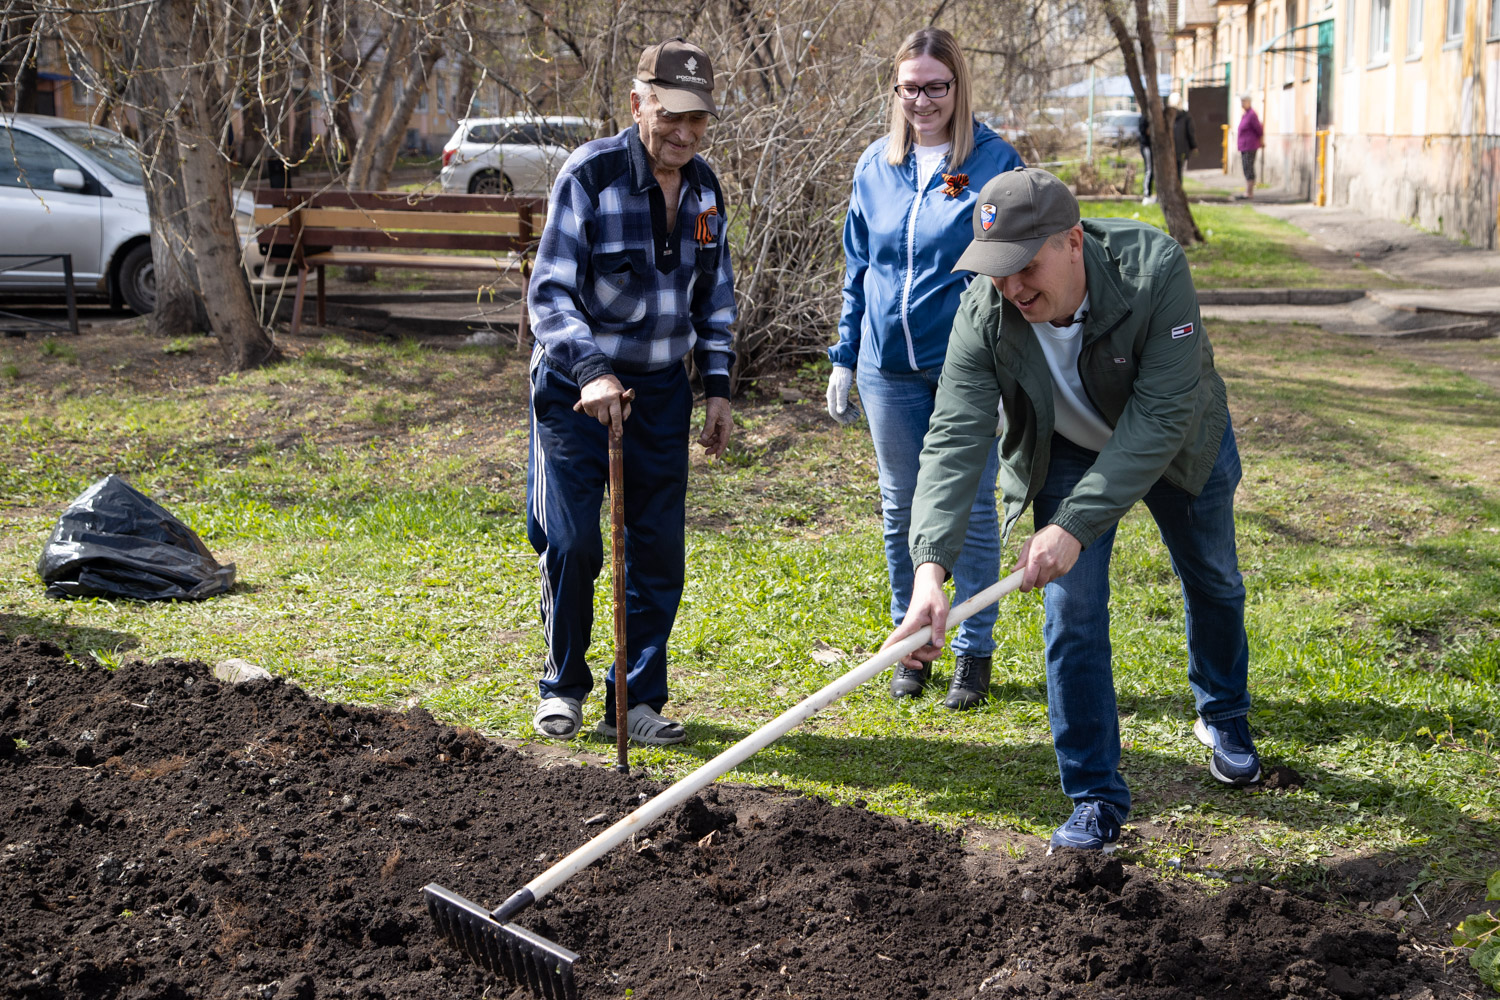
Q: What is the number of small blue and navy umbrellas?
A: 0